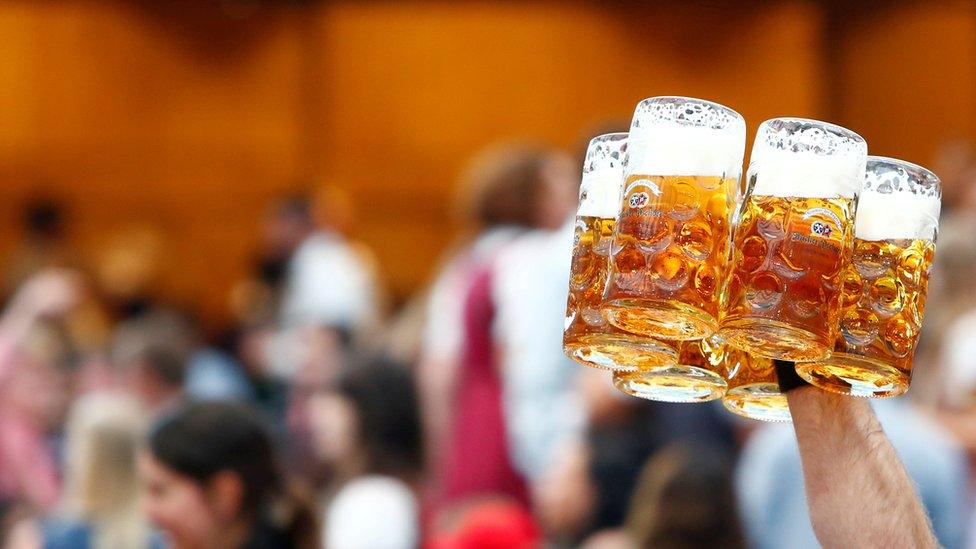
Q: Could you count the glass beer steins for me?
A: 6